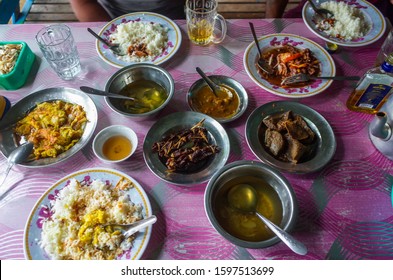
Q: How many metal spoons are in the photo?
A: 9